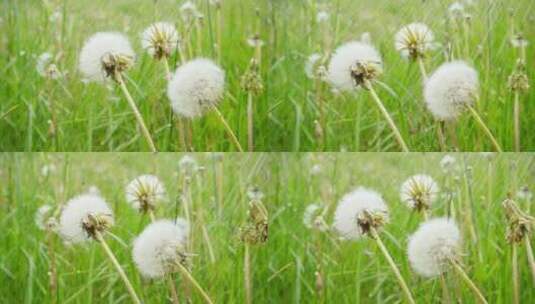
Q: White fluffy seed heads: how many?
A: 12